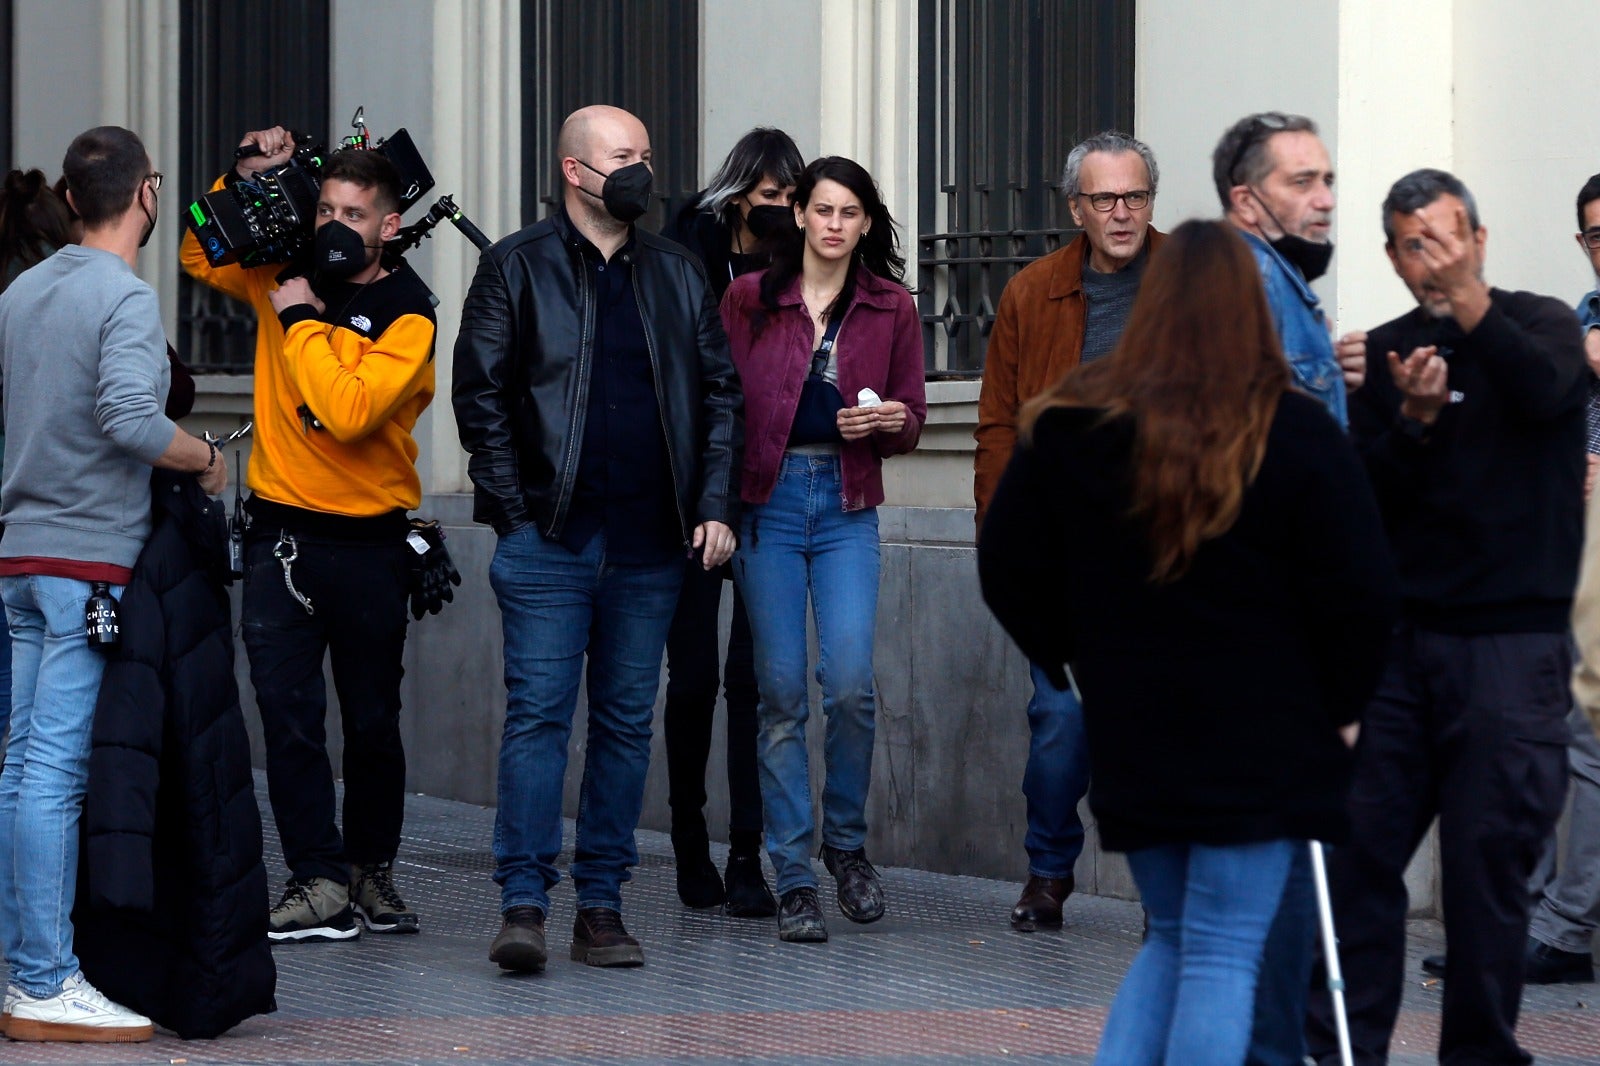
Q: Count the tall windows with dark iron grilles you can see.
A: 3